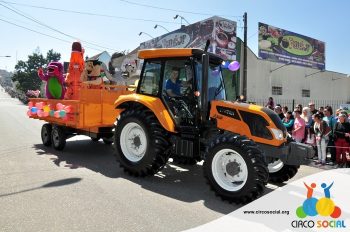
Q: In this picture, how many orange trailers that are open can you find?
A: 1